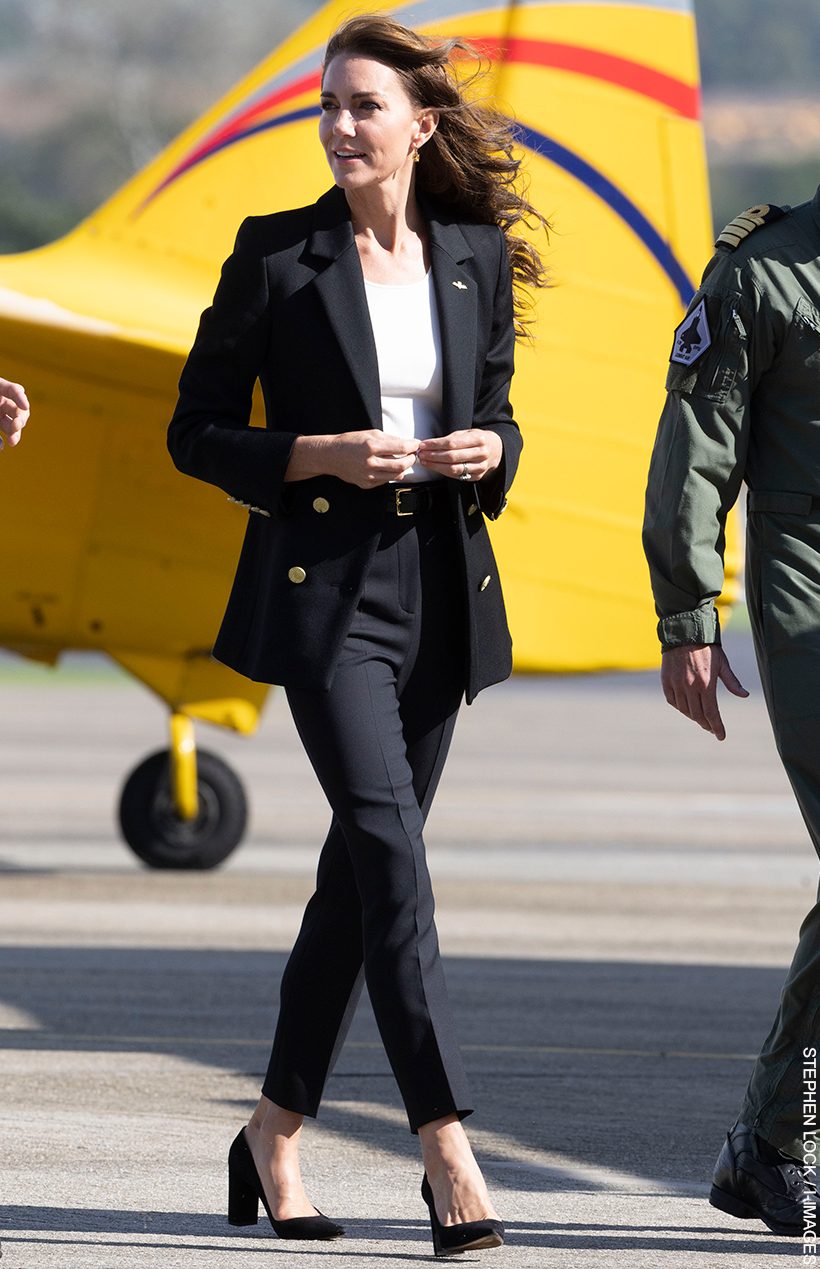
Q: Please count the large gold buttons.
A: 4